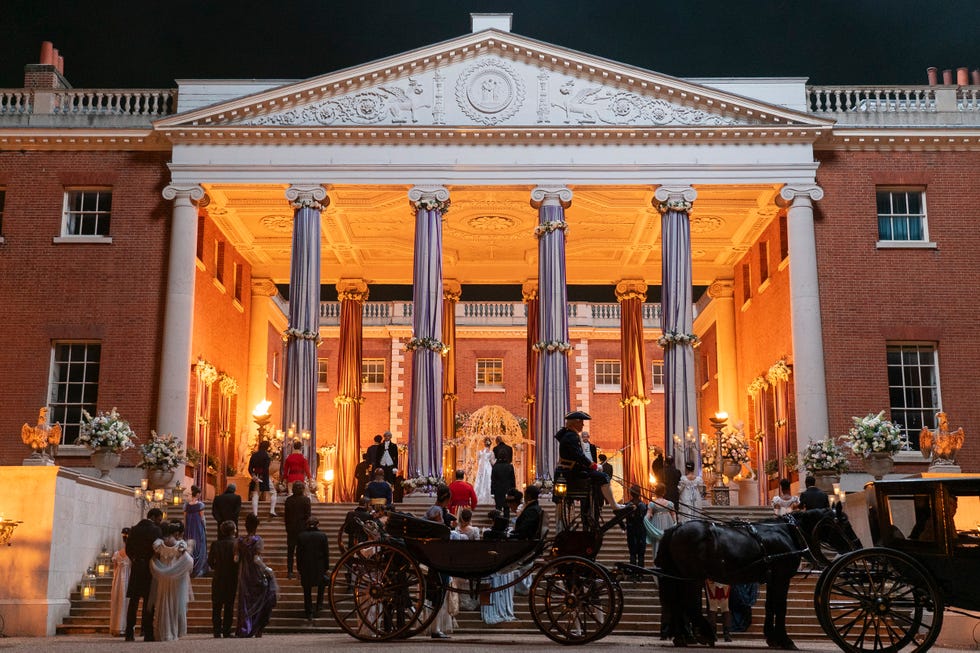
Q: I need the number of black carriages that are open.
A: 1